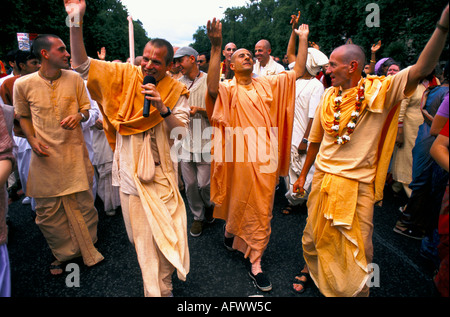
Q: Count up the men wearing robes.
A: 4